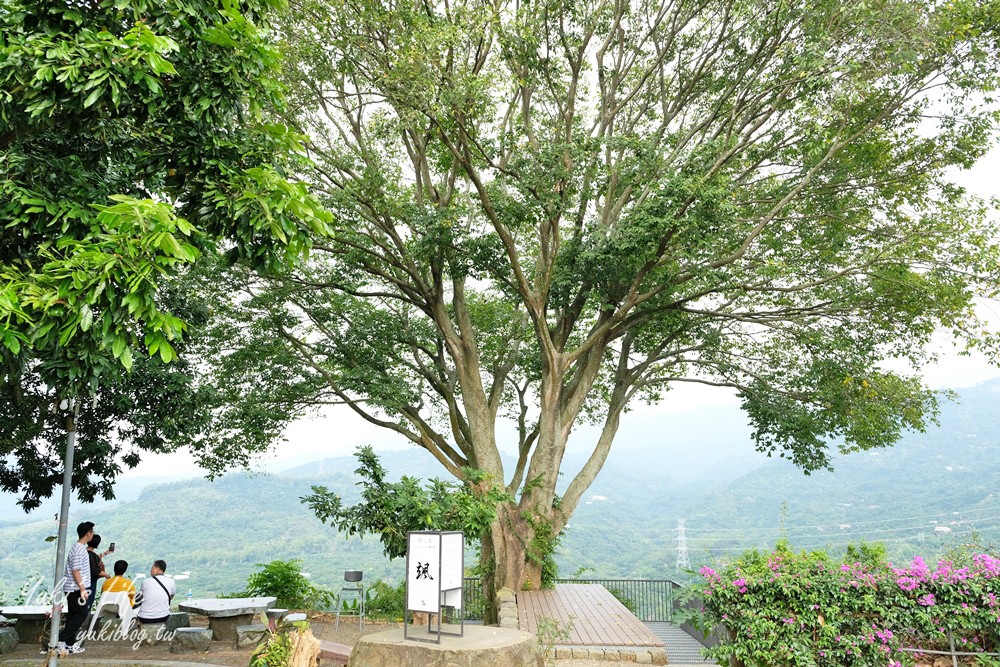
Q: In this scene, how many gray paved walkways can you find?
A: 1